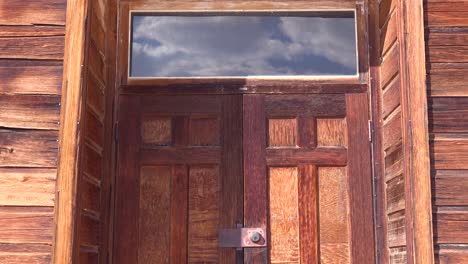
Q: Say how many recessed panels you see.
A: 8